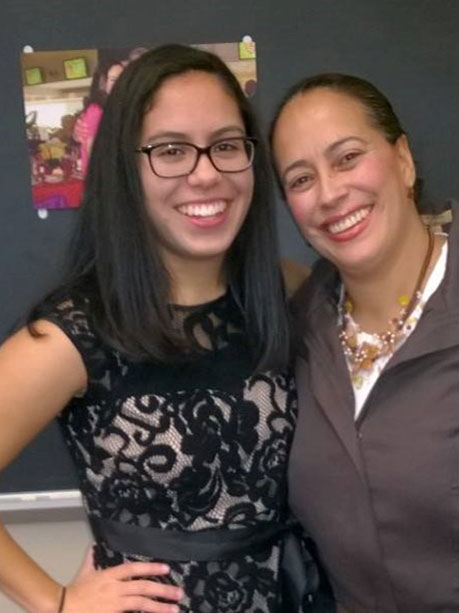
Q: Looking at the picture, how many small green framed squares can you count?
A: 3